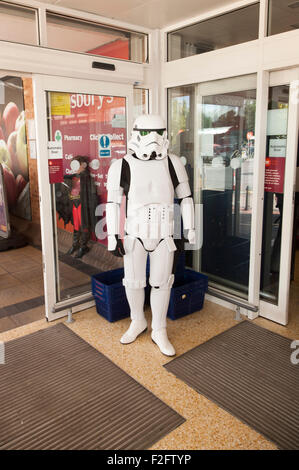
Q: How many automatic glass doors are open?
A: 2